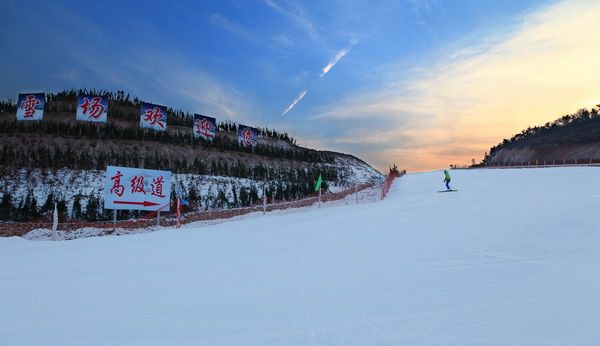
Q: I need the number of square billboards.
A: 5